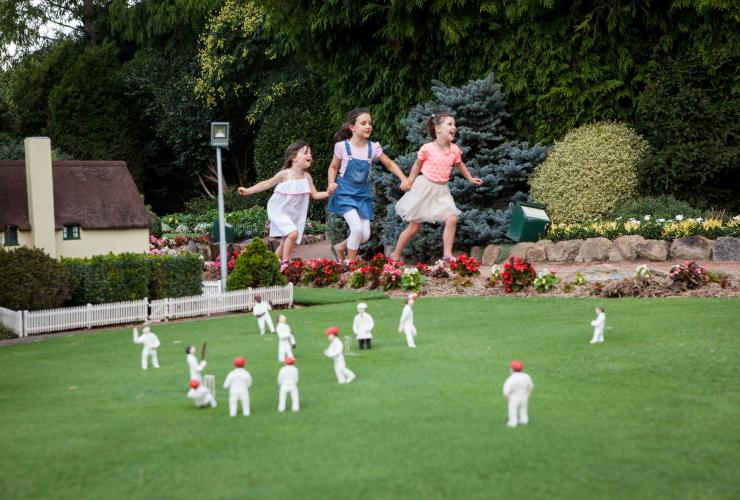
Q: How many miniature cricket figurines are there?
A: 12